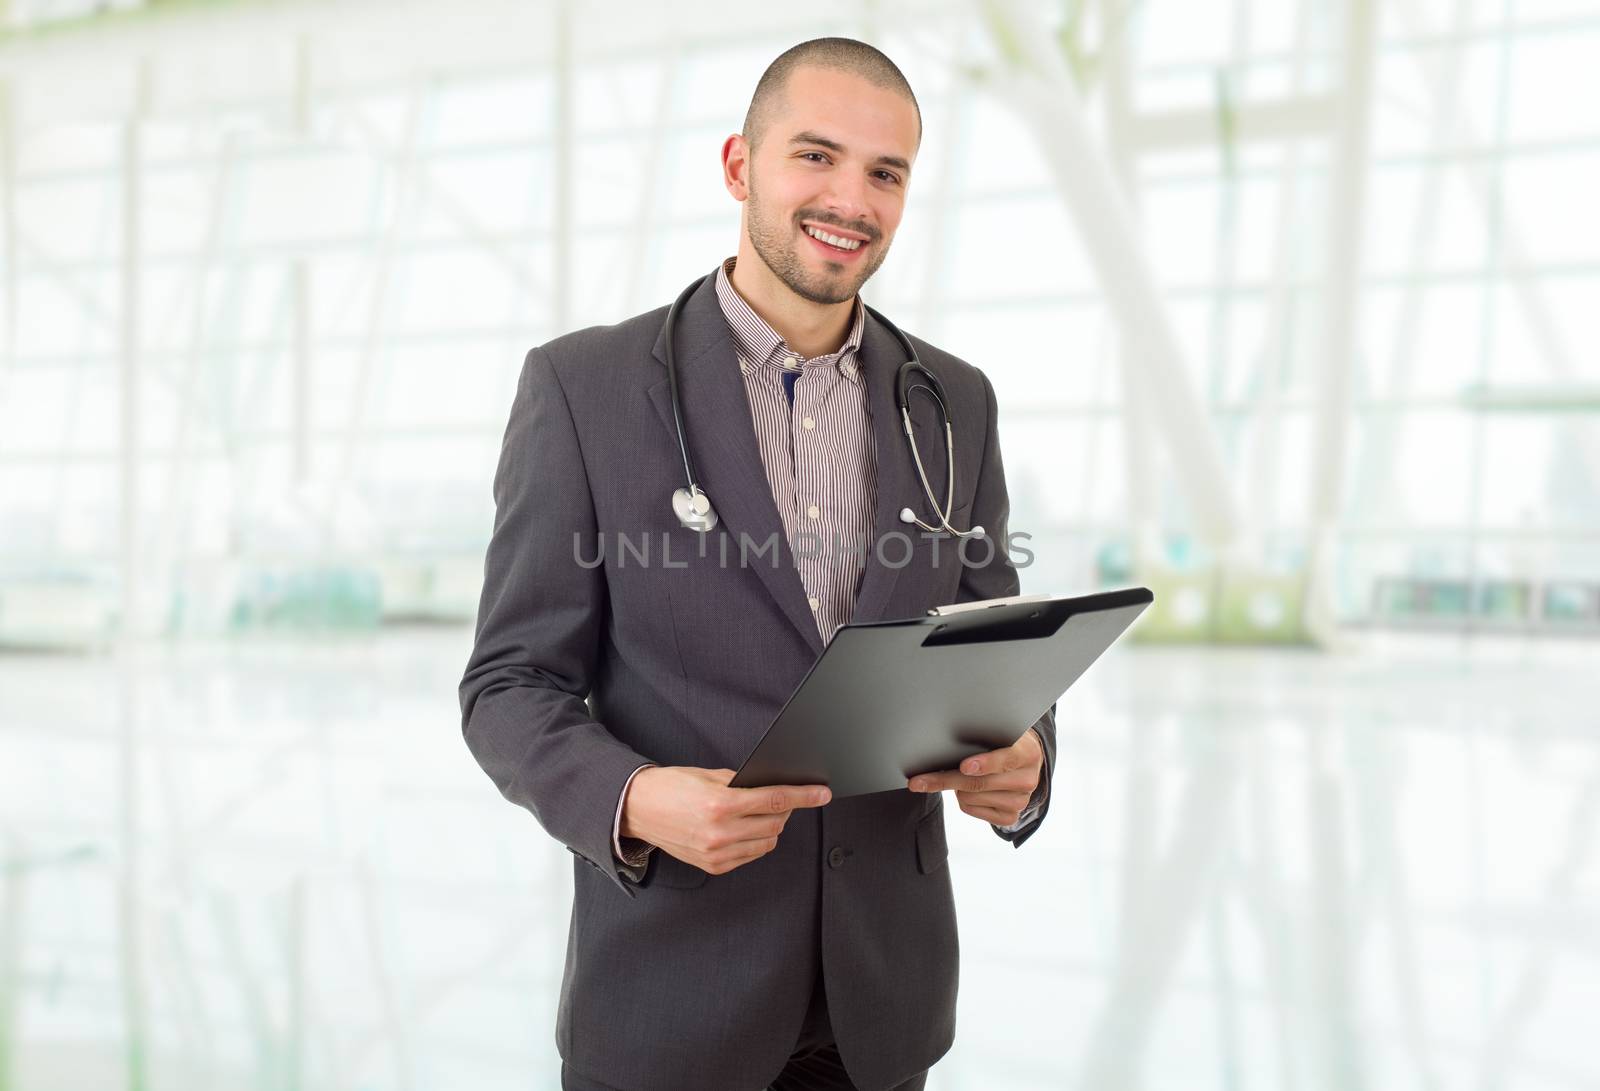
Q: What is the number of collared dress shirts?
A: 1